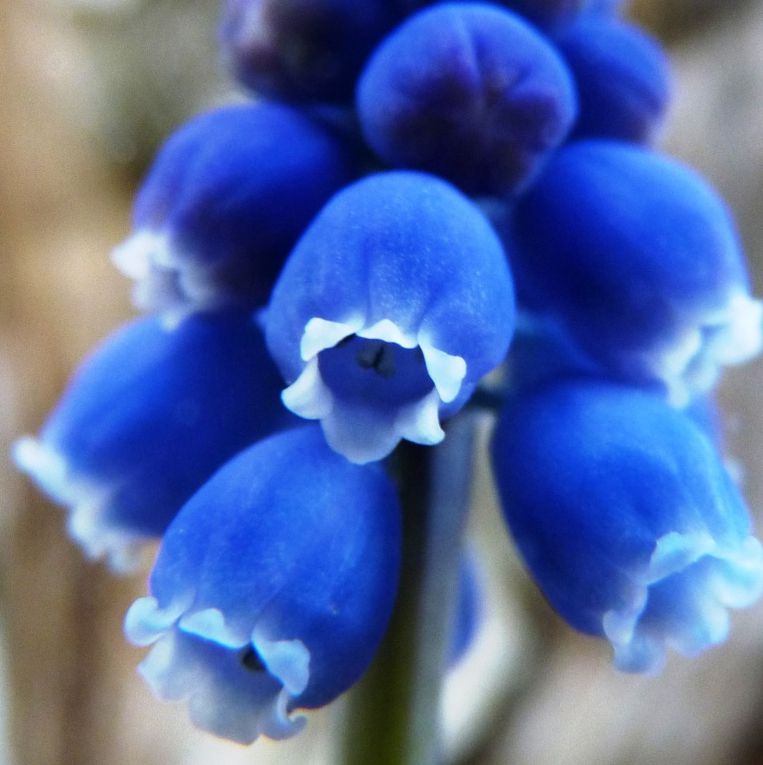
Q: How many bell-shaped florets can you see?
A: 6